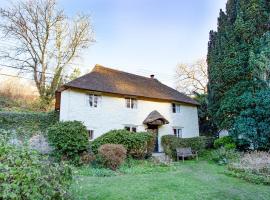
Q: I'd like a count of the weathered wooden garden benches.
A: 1